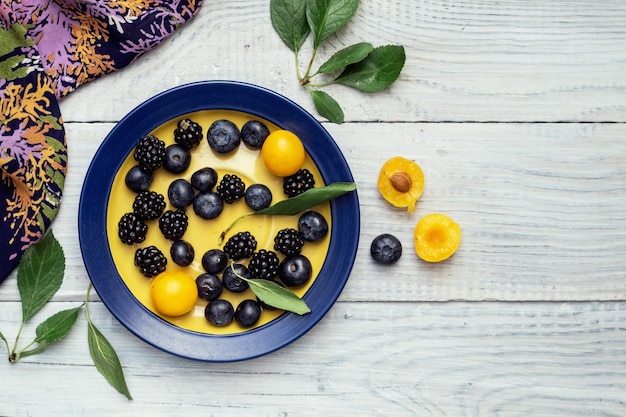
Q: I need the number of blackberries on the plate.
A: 11